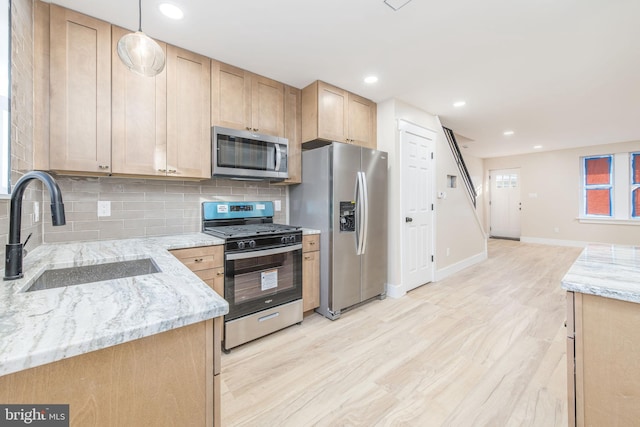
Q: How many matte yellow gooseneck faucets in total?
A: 0